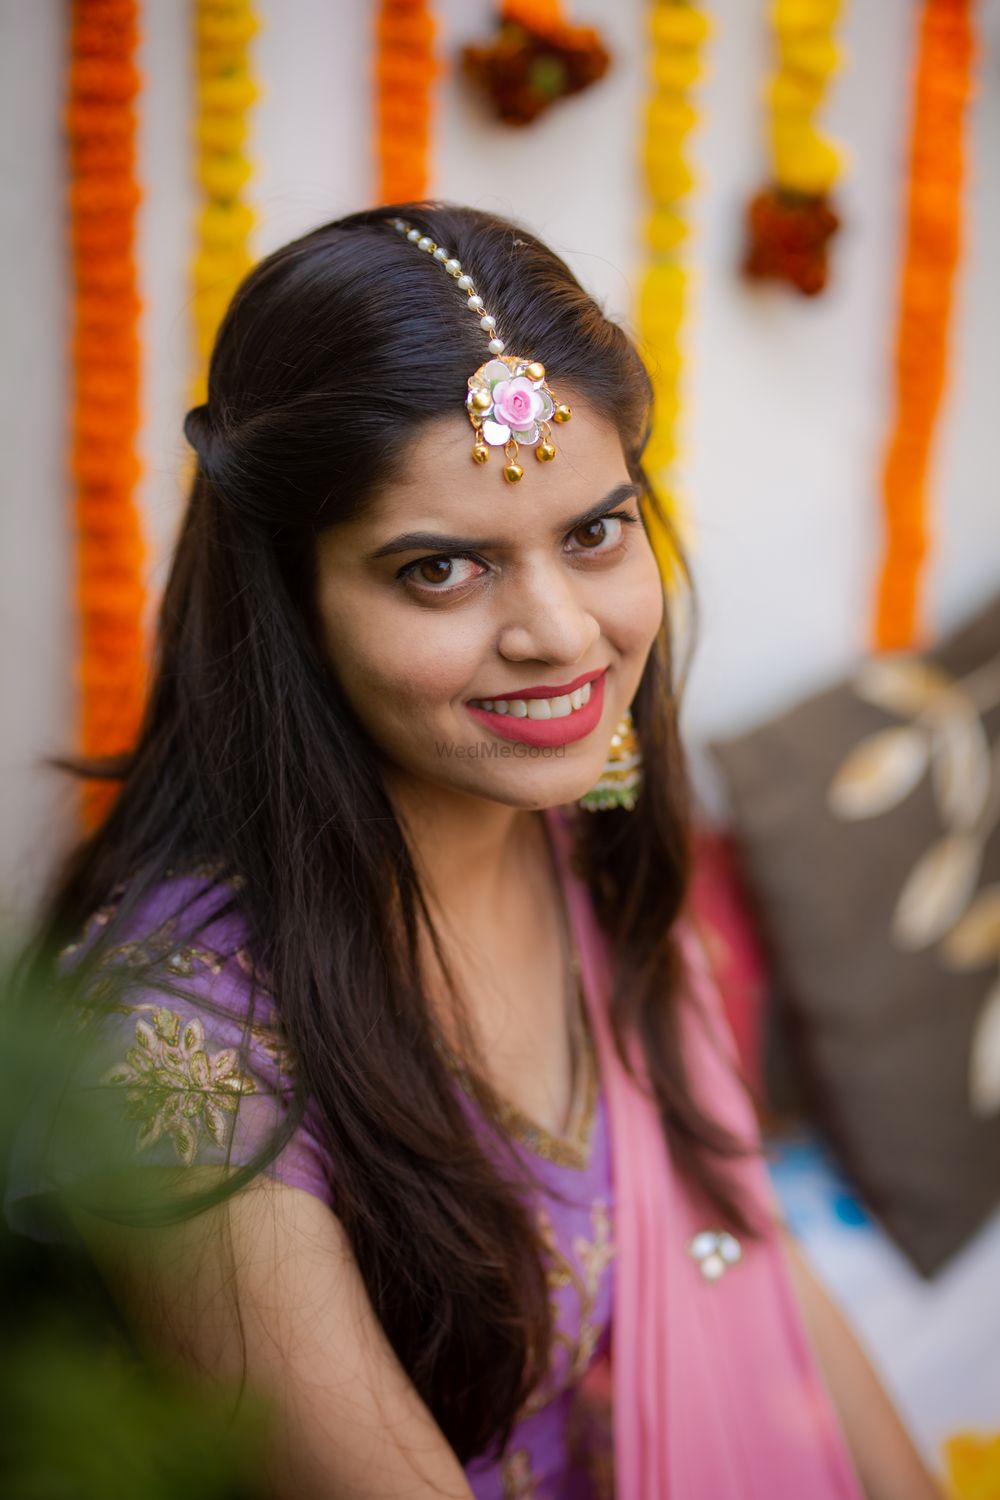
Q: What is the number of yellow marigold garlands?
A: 3